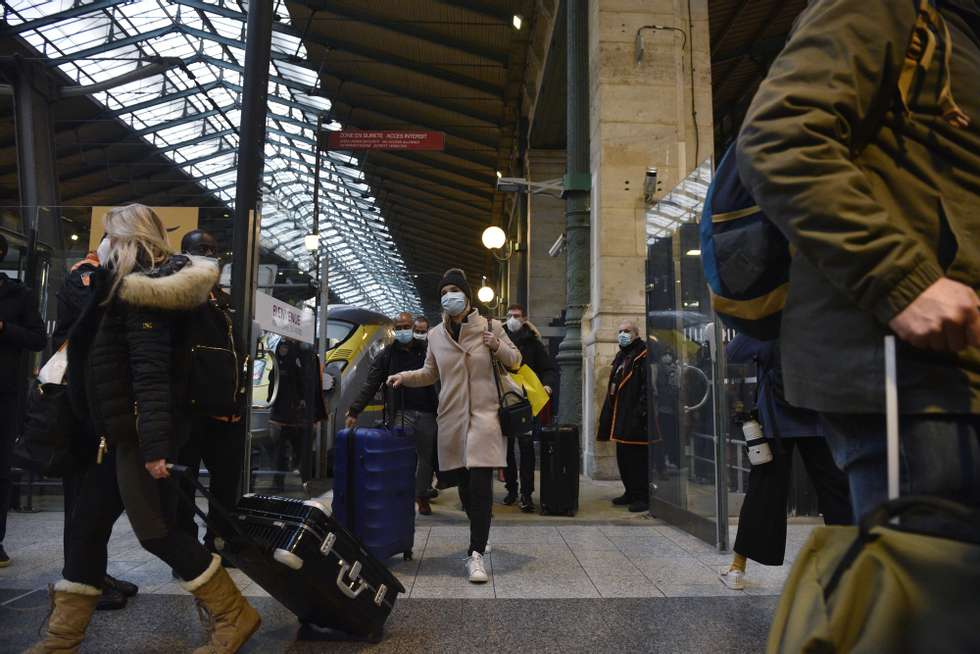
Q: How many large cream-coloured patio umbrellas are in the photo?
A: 0